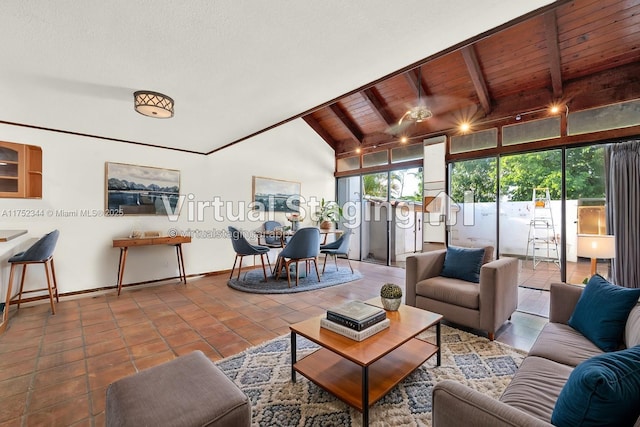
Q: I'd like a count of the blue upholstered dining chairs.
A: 4